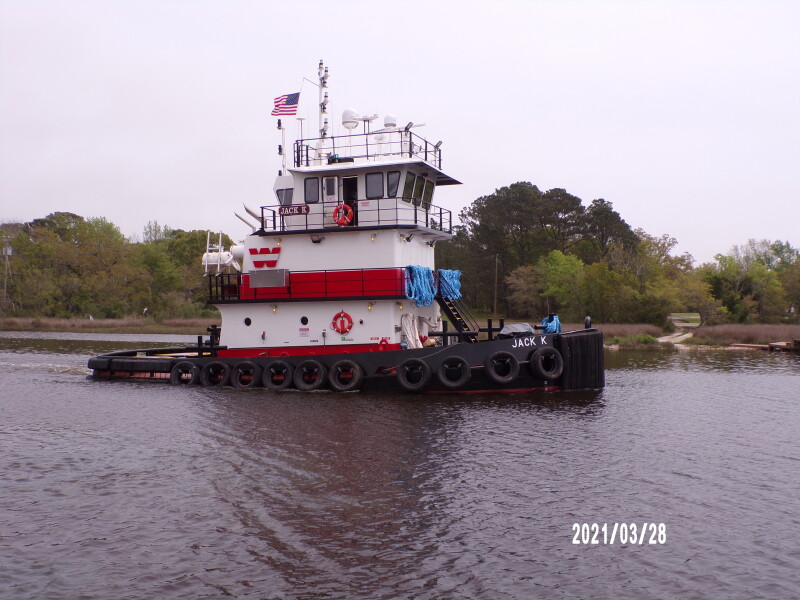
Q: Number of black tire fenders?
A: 10